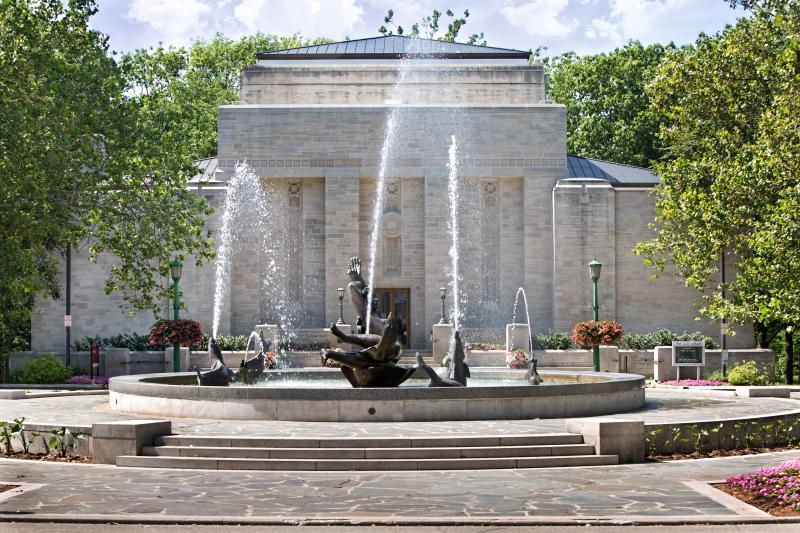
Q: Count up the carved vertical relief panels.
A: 3